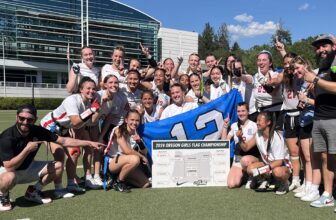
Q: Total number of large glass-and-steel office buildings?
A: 1